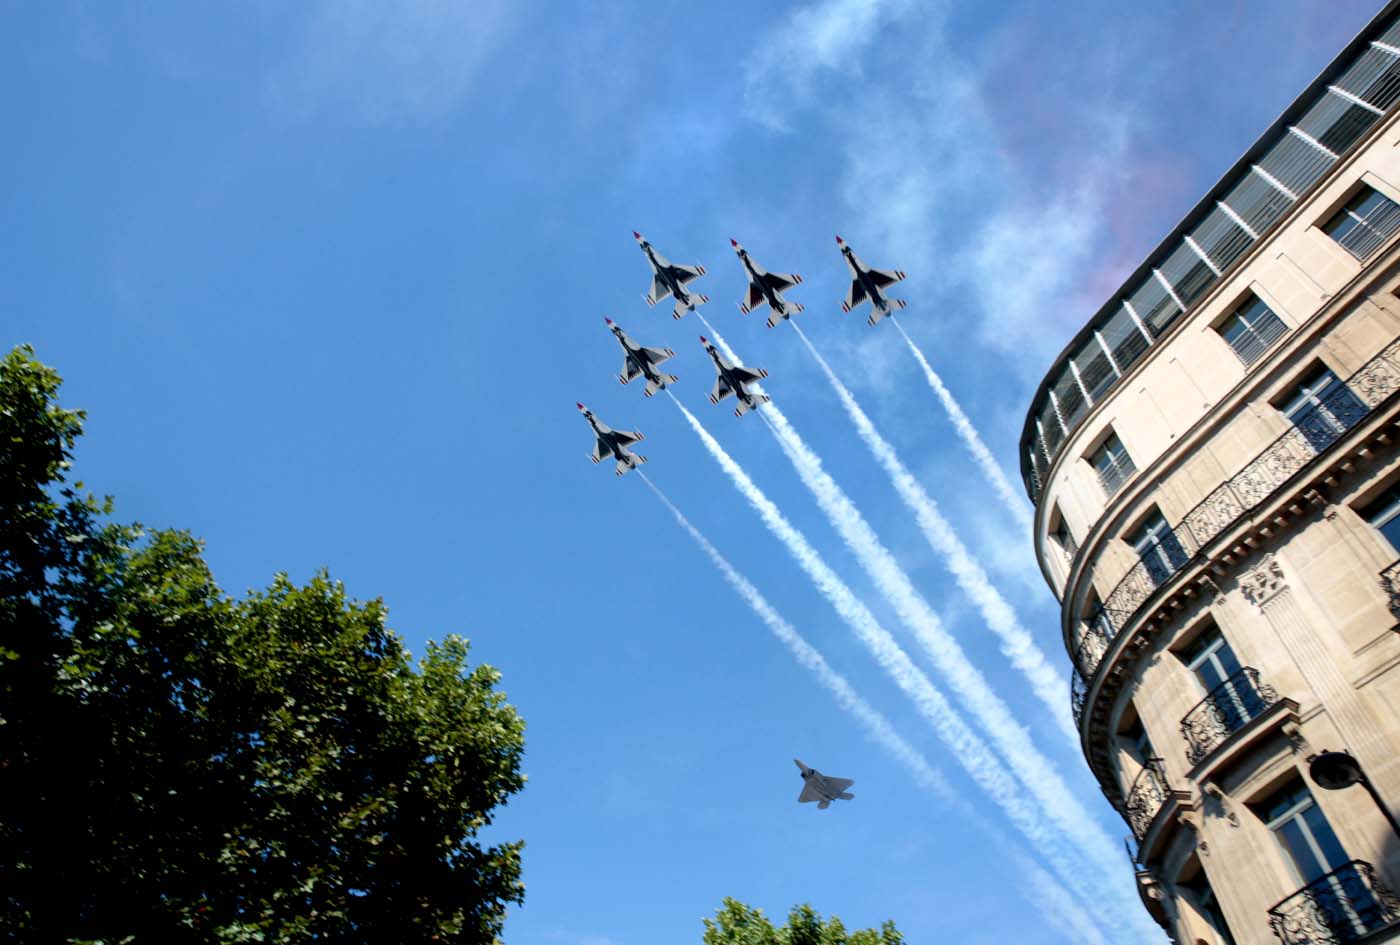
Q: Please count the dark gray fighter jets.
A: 1